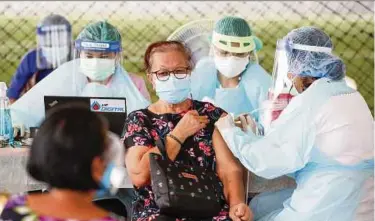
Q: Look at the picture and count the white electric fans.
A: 1